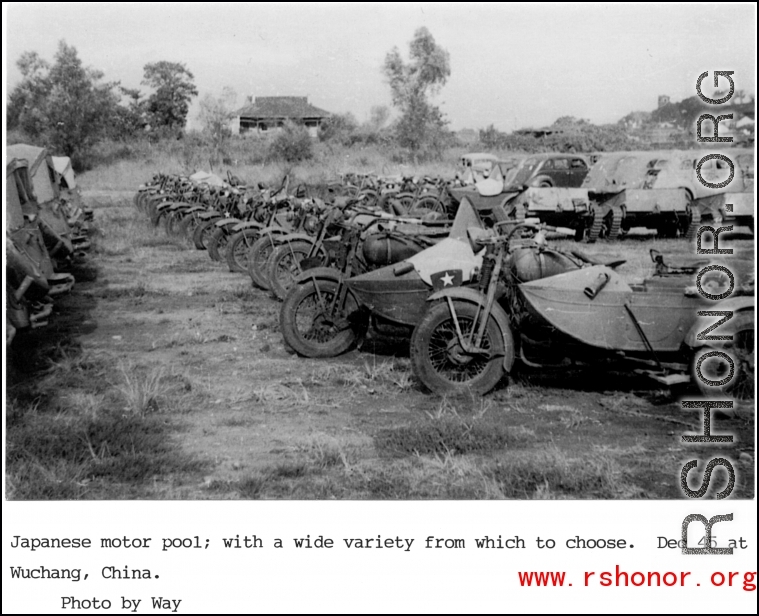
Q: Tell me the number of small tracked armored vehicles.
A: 3